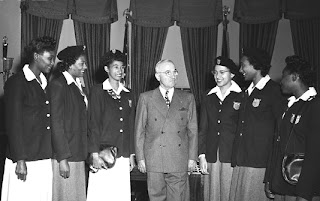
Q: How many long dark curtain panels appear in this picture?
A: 6